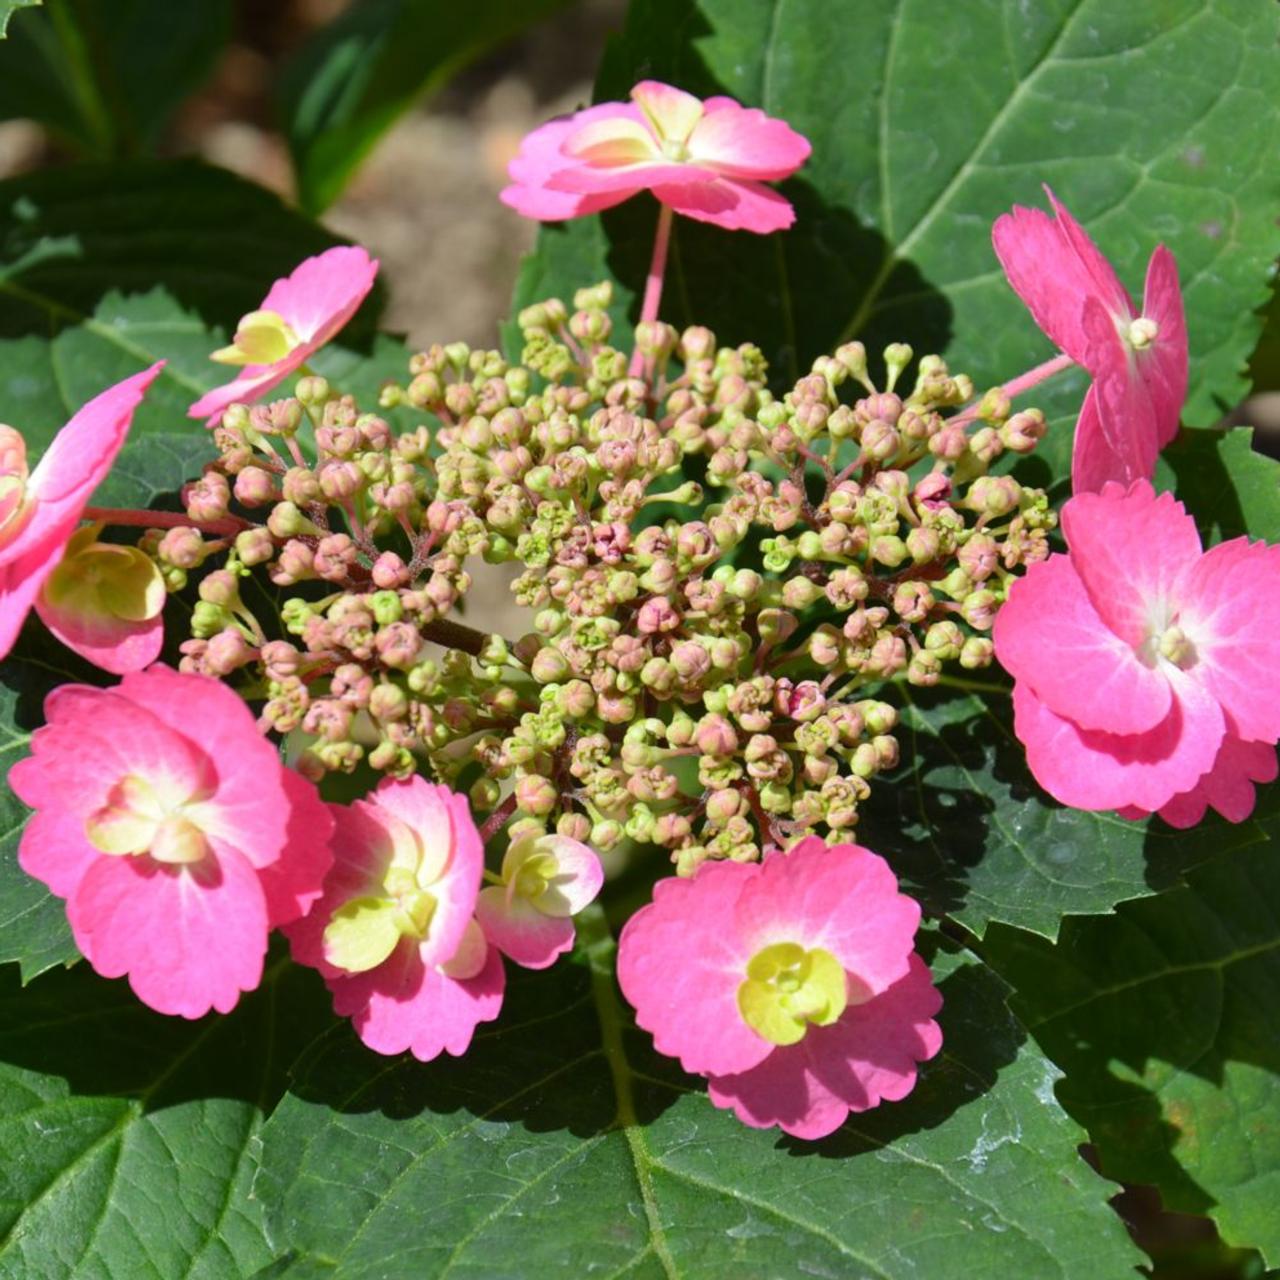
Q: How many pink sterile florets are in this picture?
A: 10